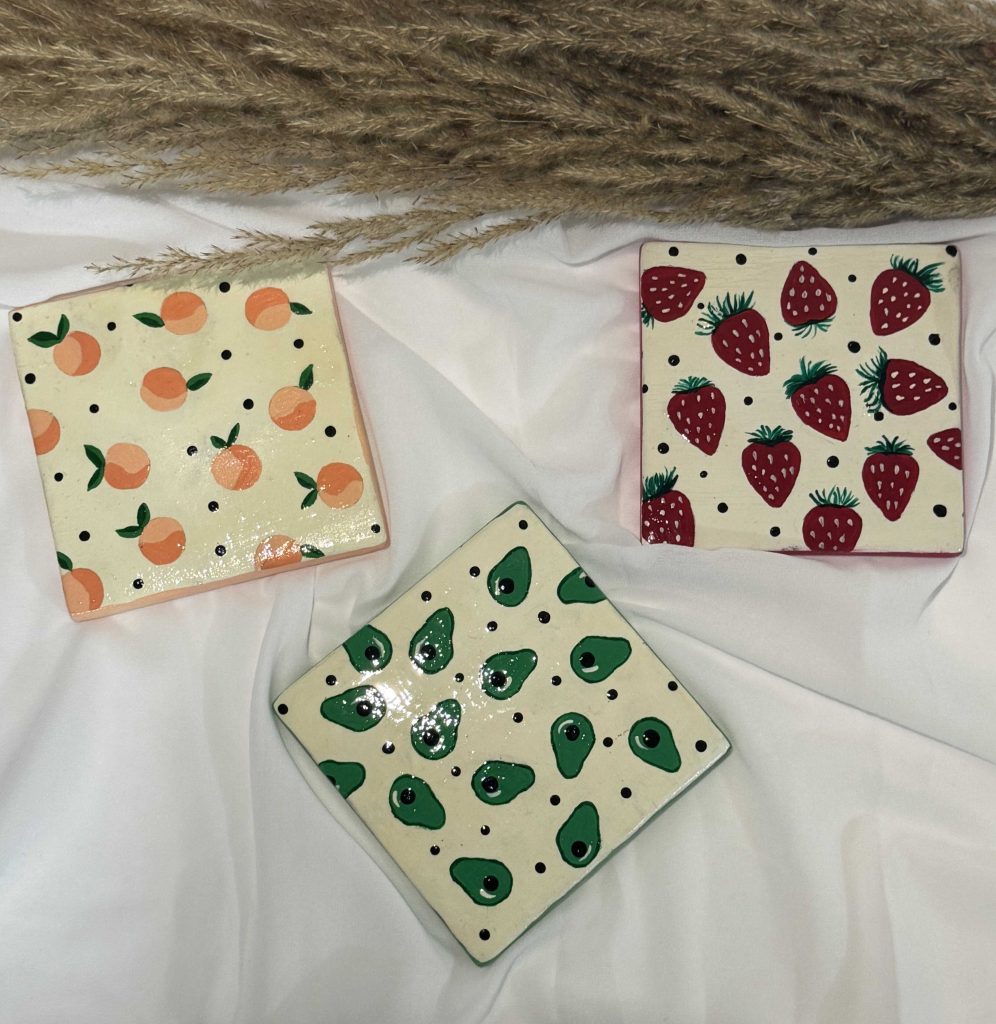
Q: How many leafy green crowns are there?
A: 11